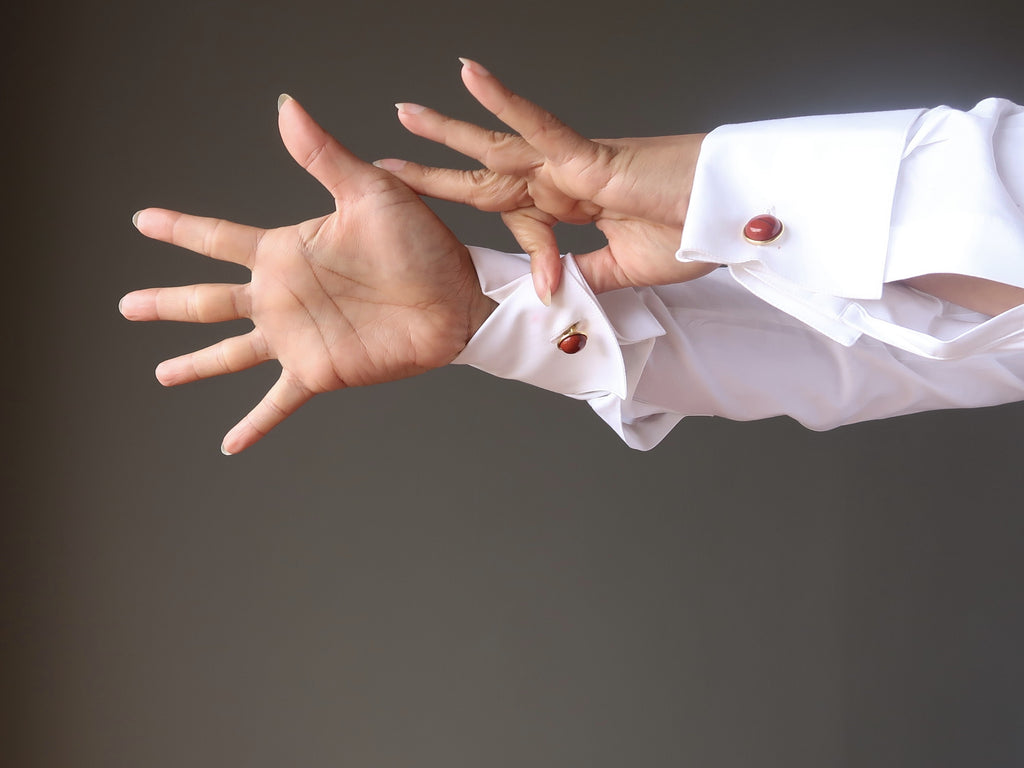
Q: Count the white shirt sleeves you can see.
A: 2